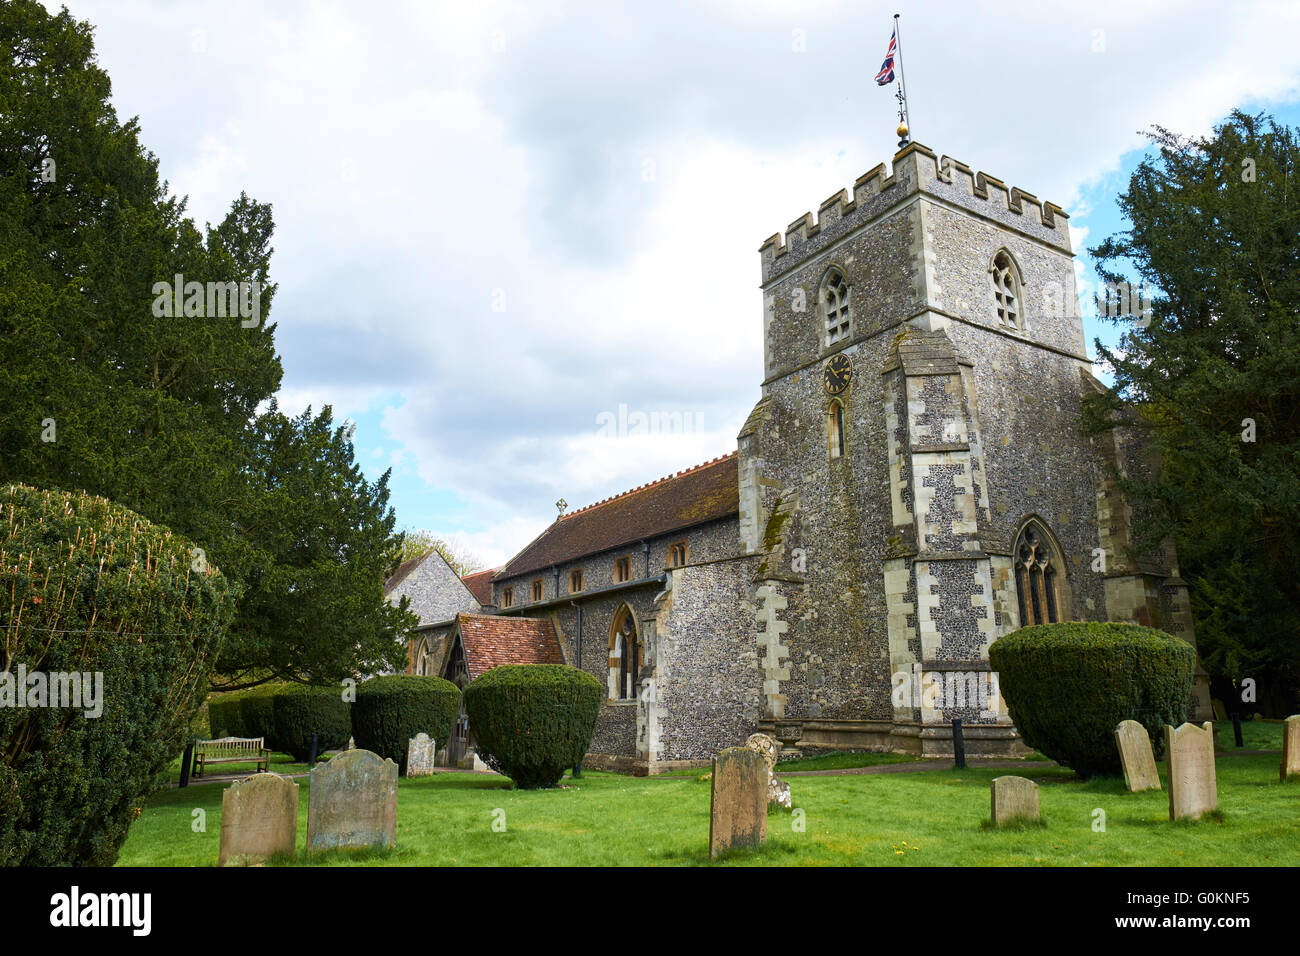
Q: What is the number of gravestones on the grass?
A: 9